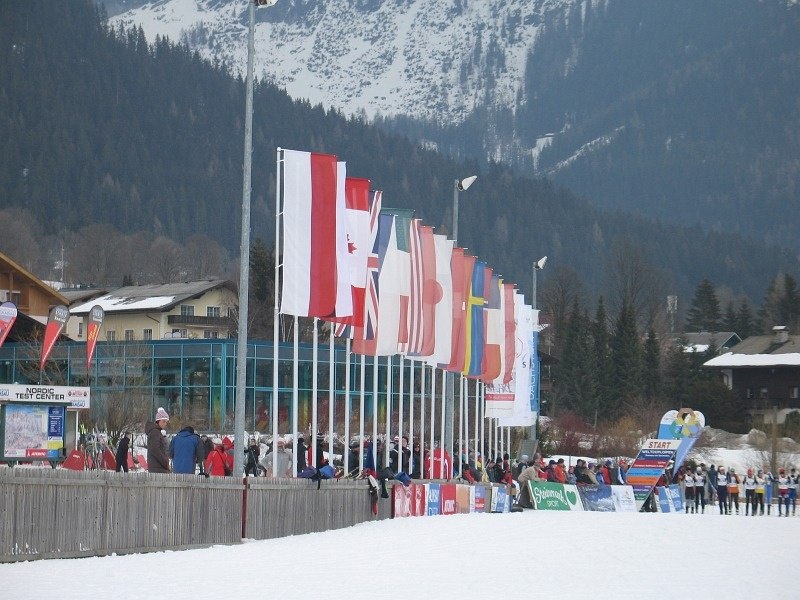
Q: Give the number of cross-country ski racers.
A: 9